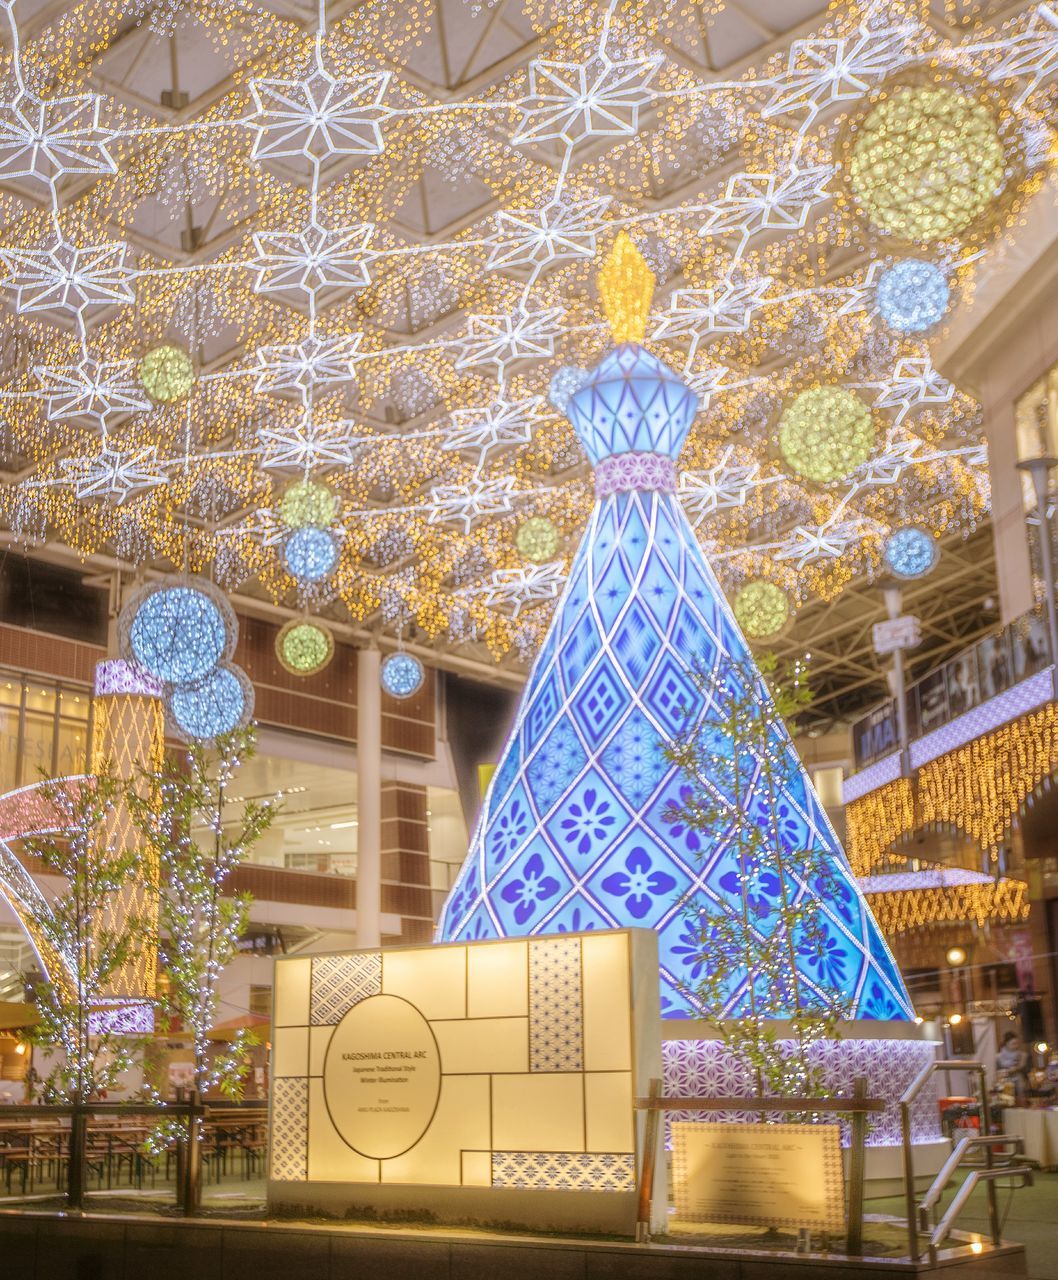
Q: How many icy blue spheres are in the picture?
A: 7